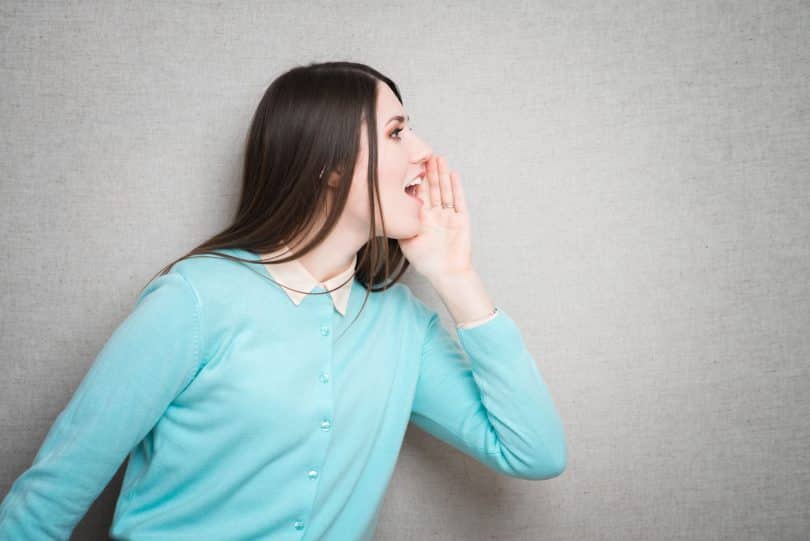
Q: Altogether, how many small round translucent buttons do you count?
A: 5